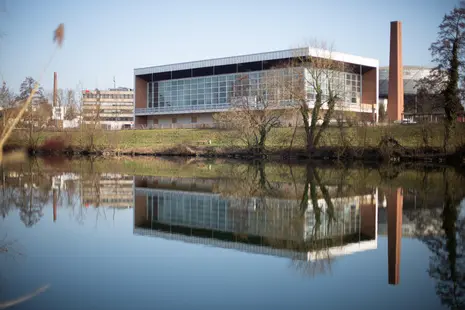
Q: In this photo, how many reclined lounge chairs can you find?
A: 0